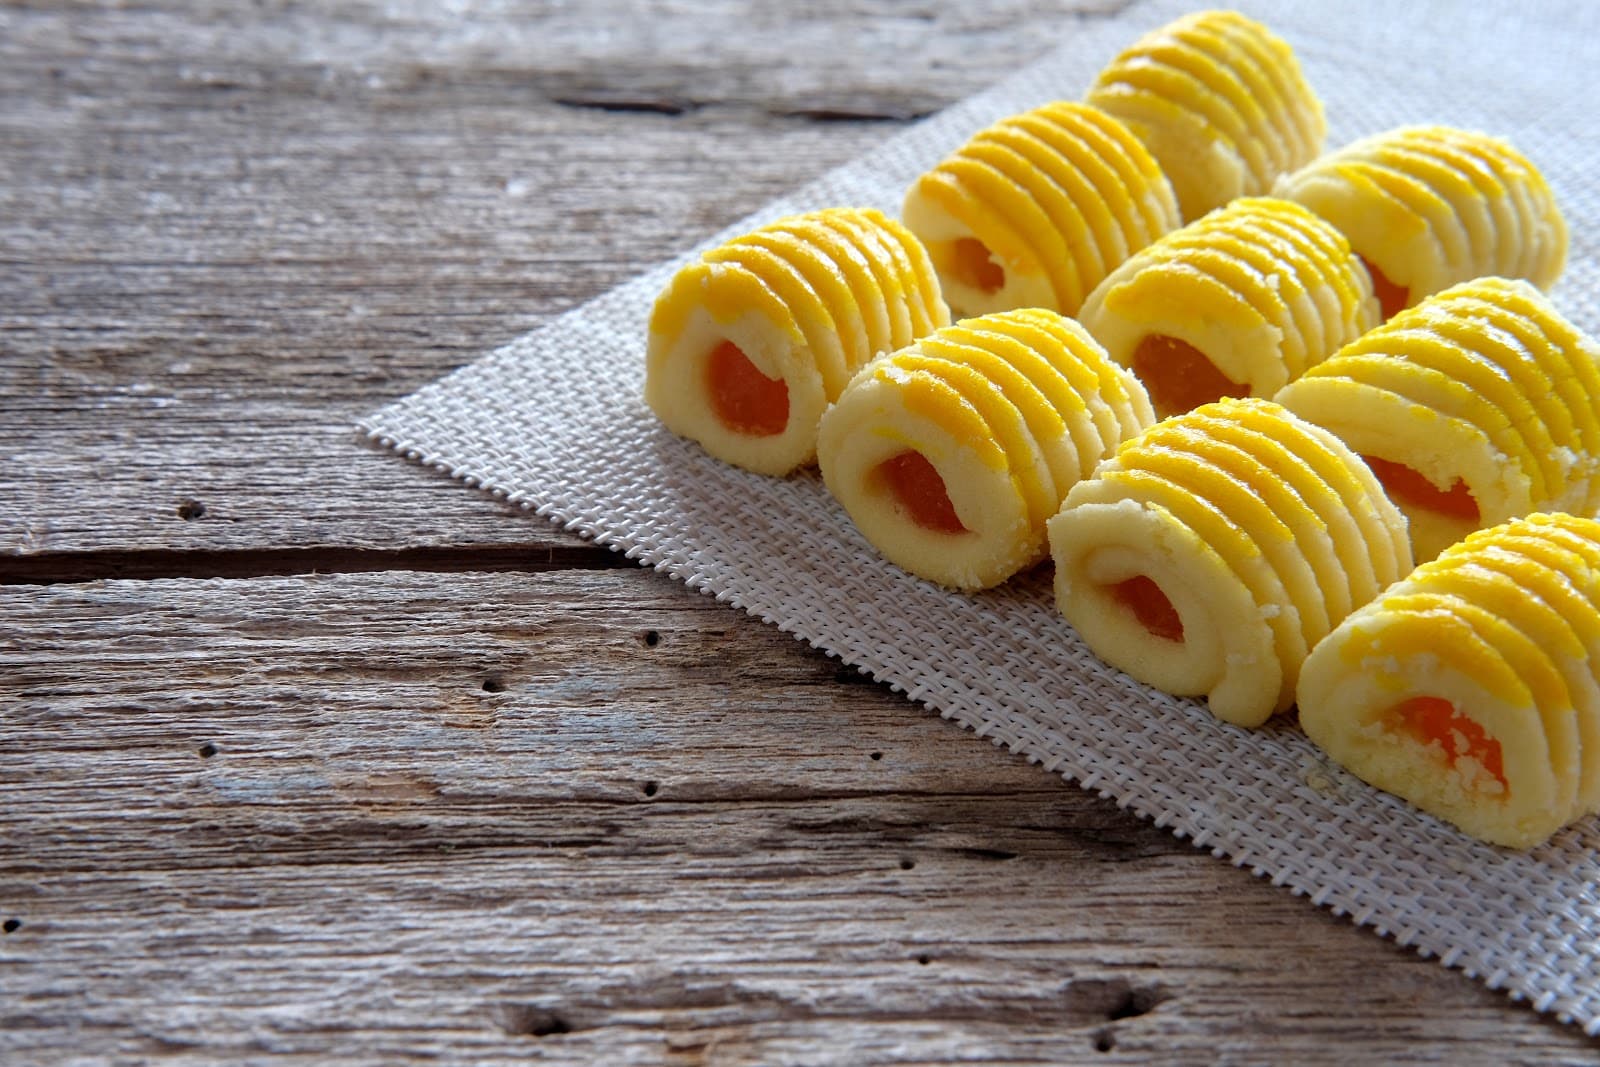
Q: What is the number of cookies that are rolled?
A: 9